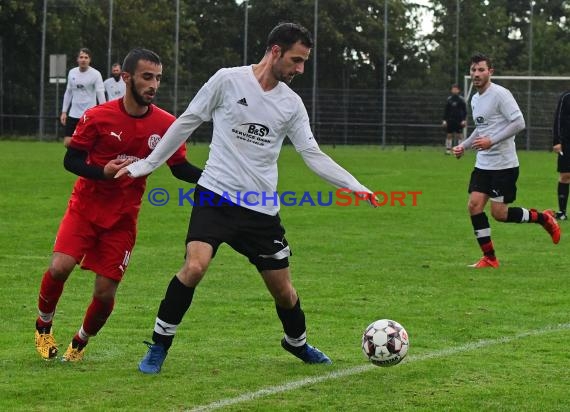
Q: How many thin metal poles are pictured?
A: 8